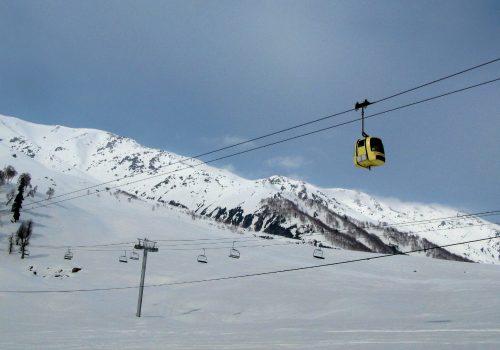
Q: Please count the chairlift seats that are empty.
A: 6